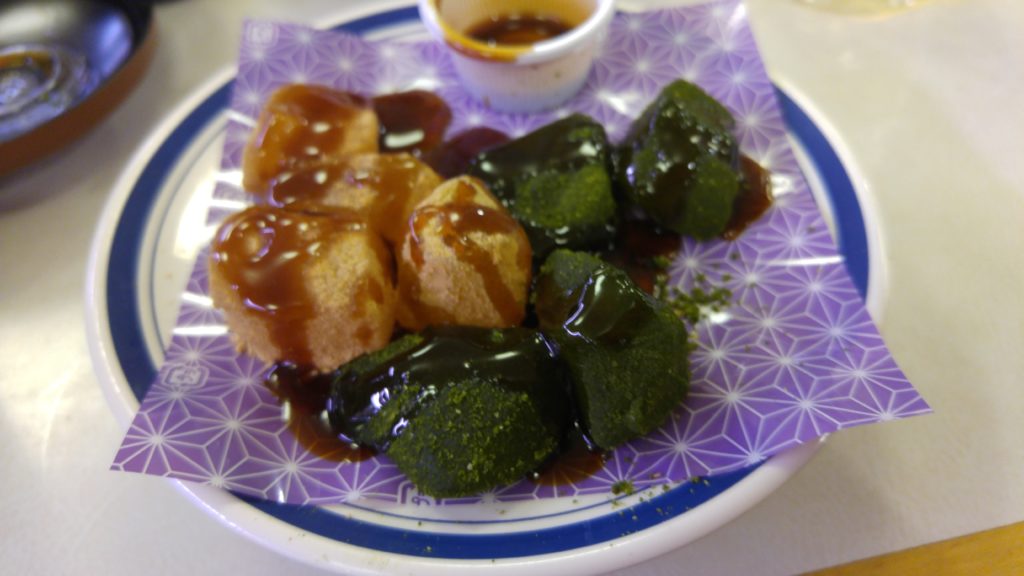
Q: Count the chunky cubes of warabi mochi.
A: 8